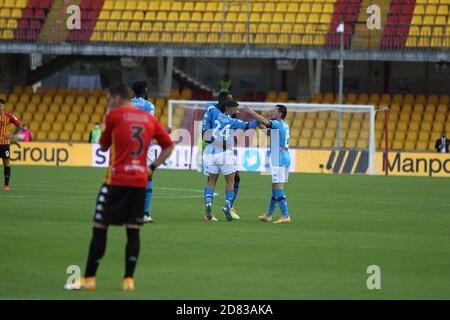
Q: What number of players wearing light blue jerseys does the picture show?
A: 4